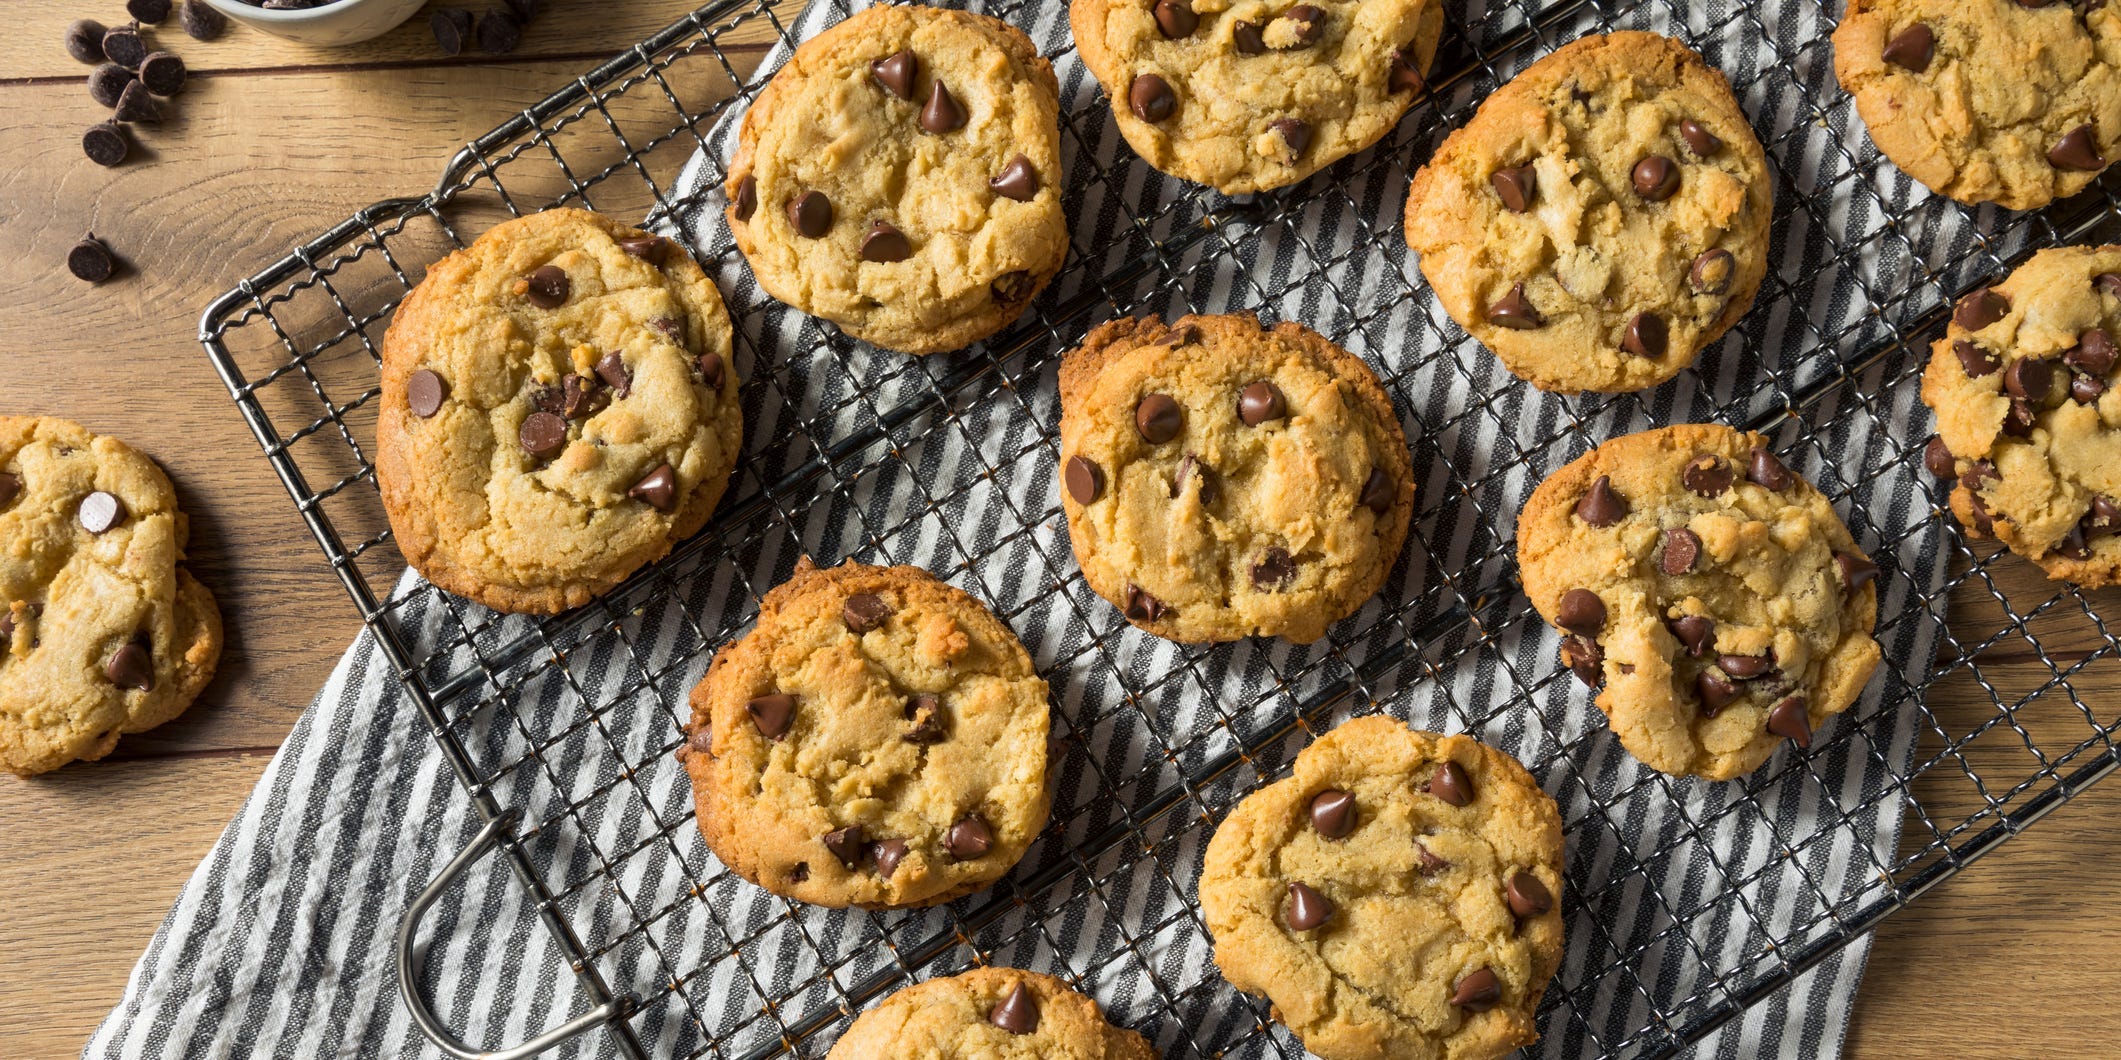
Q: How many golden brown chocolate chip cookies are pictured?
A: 12